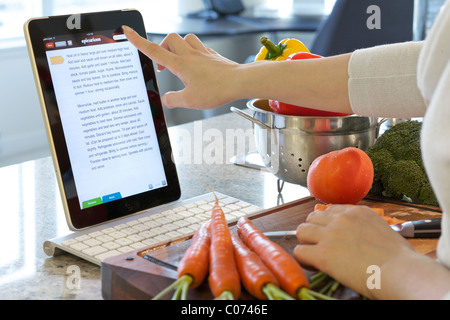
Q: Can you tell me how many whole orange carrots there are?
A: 4